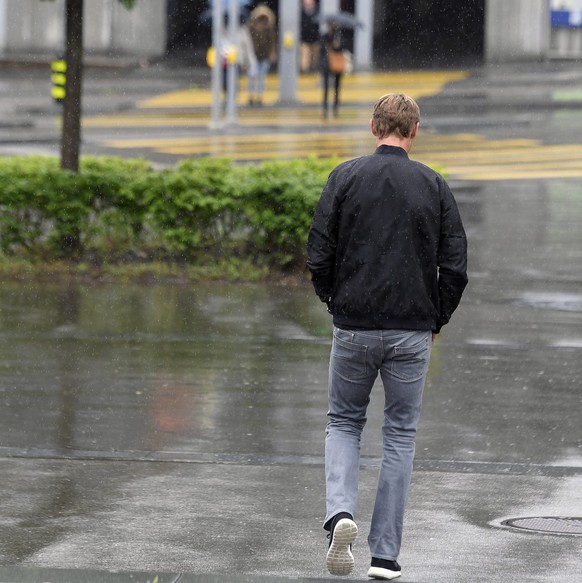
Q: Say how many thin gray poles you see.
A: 2